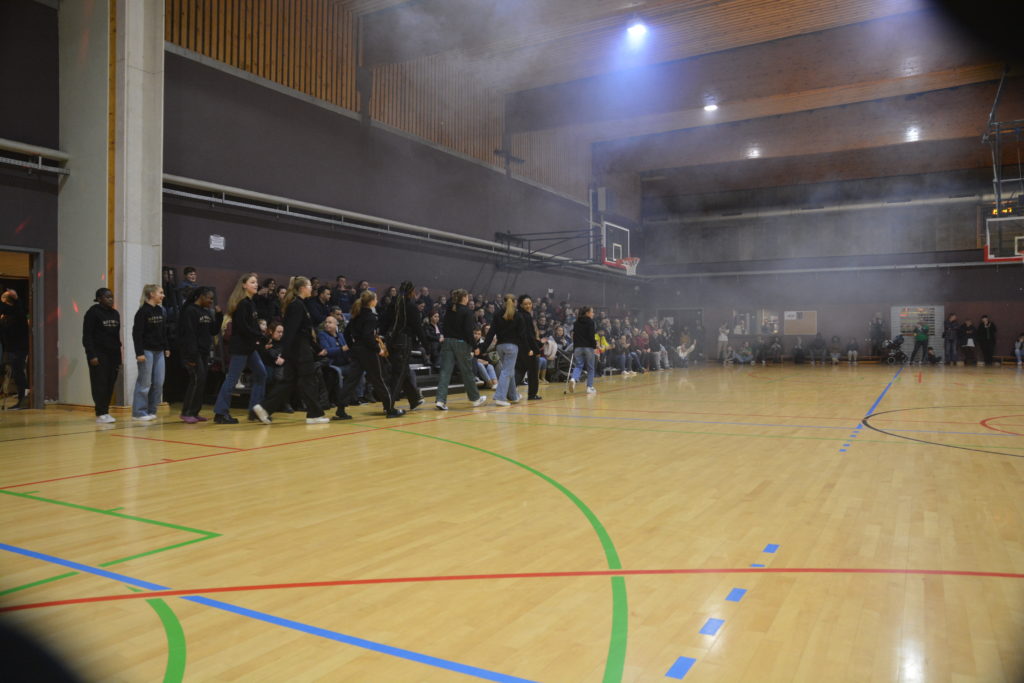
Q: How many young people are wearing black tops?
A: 11